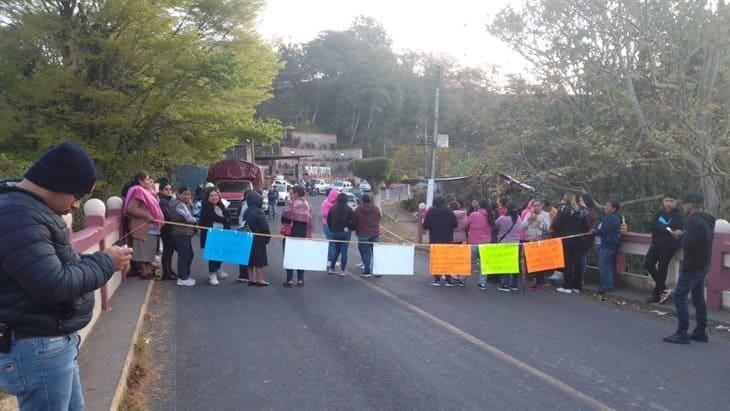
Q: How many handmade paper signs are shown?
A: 6